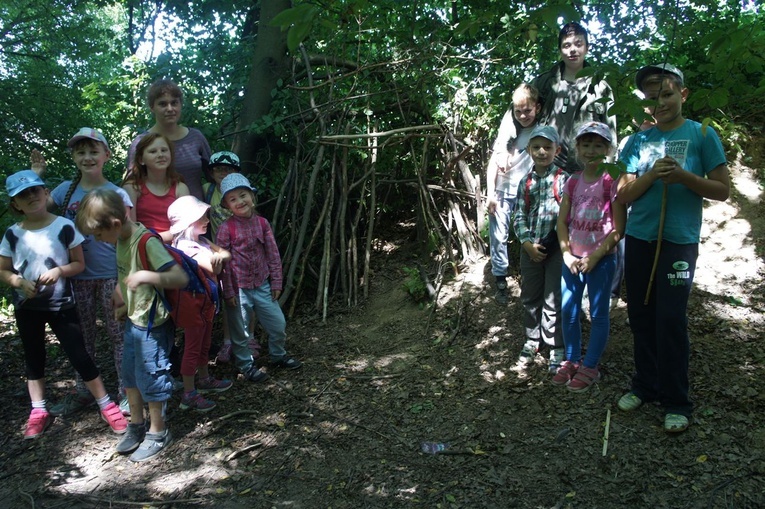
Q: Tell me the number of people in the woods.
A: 13